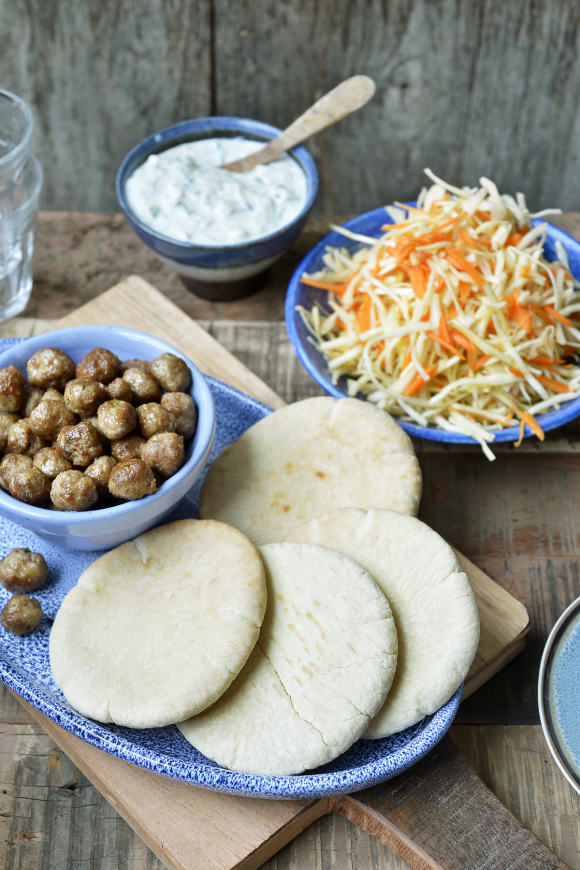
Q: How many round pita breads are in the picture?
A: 4